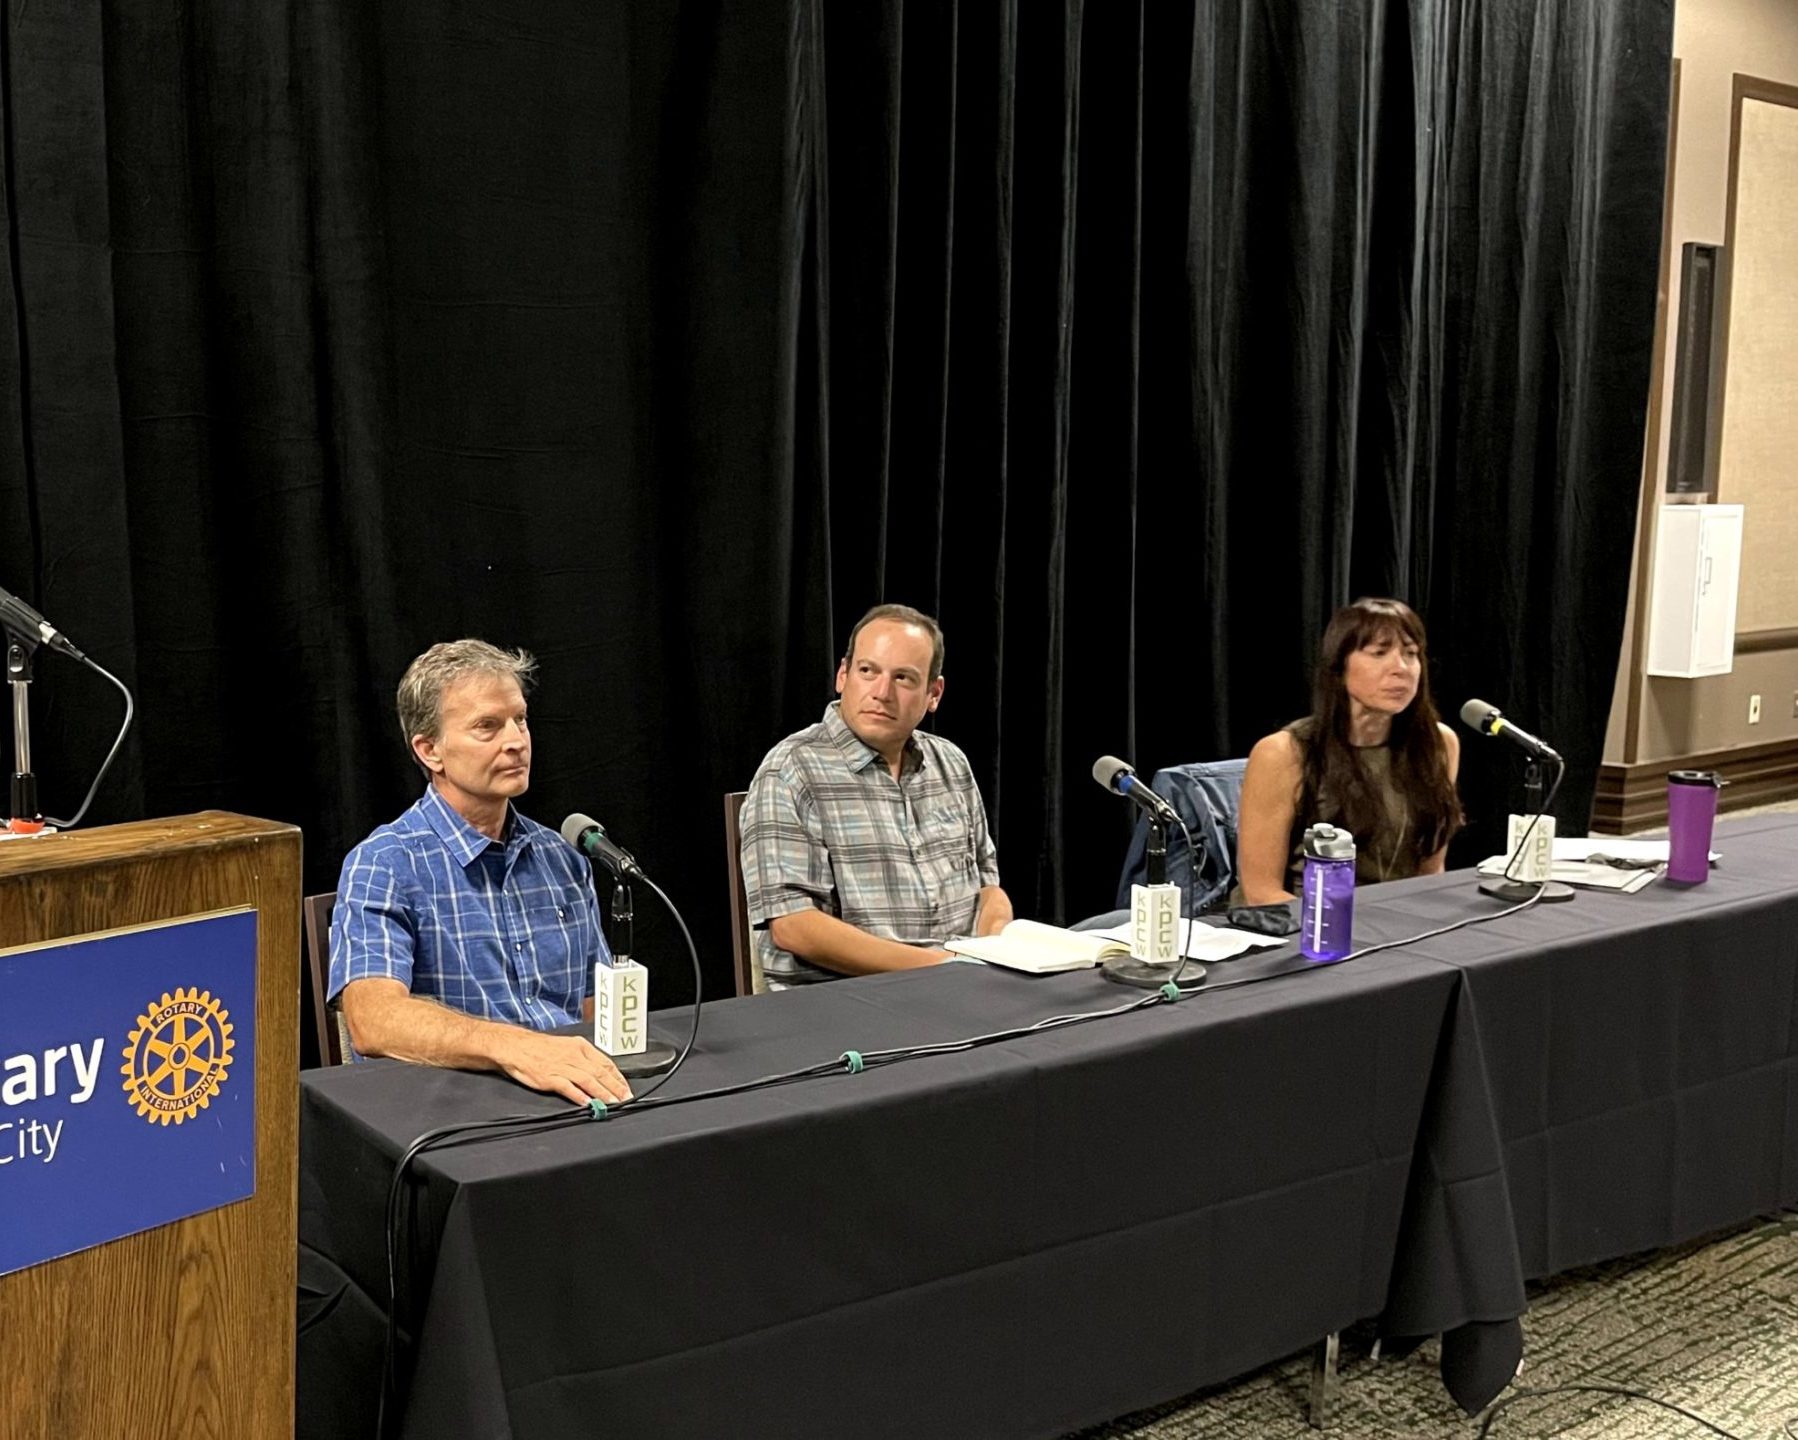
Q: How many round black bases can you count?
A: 3